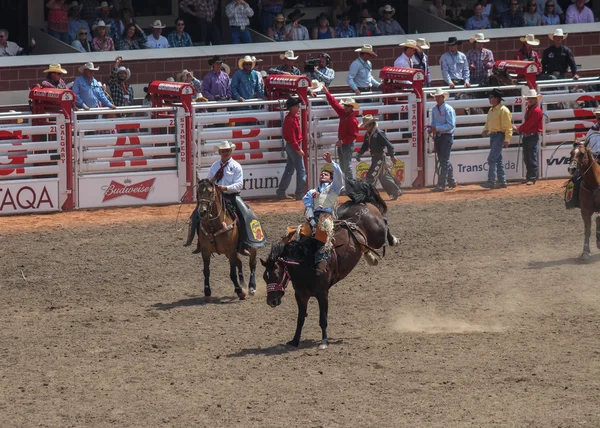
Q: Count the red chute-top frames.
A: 5